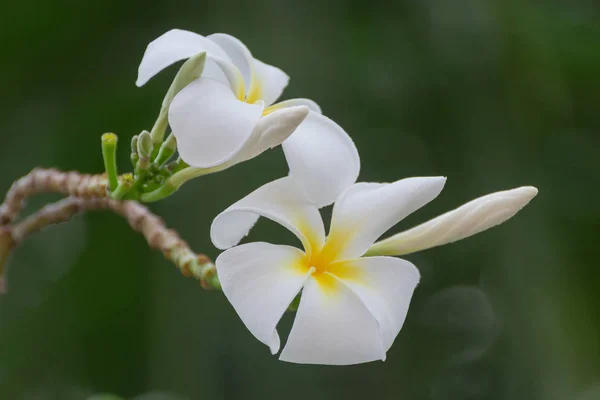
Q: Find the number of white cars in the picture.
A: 0